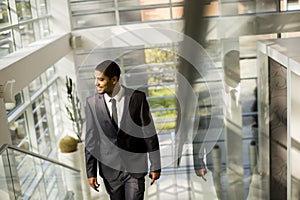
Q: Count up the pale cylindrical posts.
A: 2